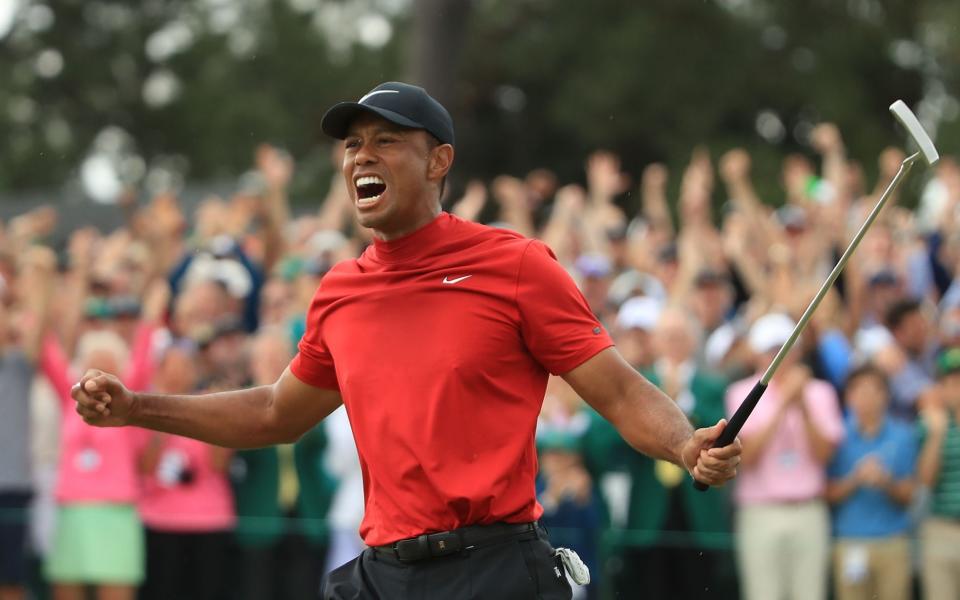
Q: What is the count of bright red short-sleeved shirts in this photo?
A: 1